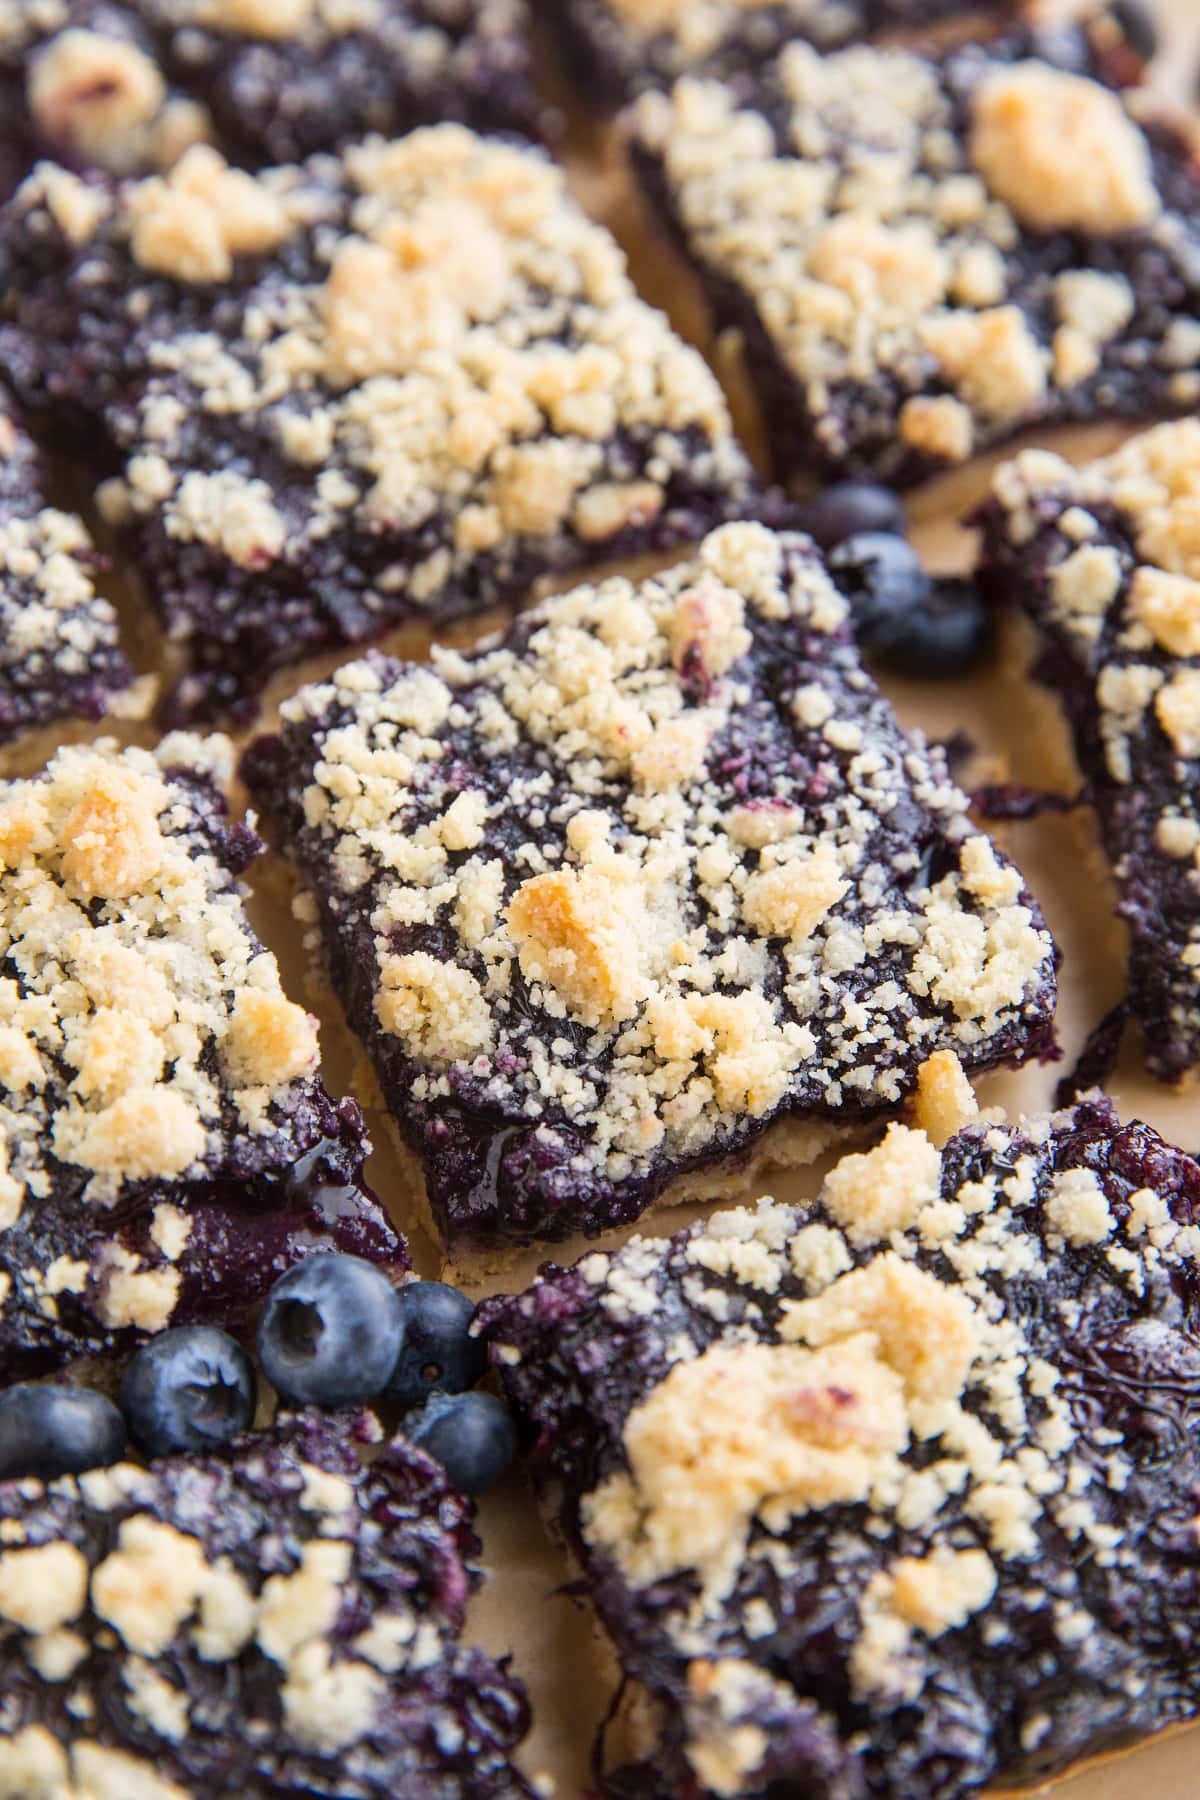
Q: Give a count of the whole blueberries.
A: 8